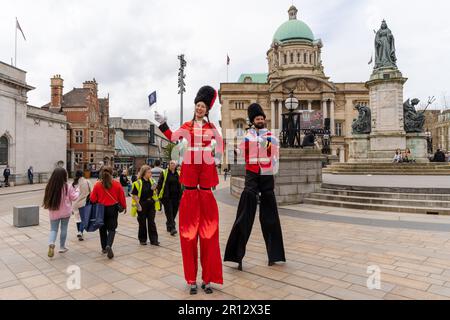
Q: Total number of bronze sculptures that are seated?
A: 2